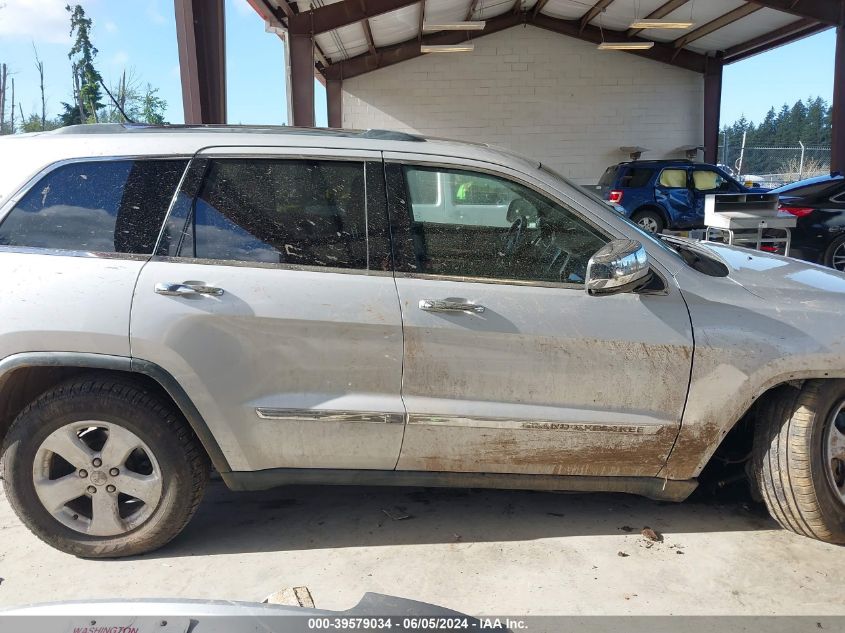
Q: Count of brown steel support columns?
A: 5